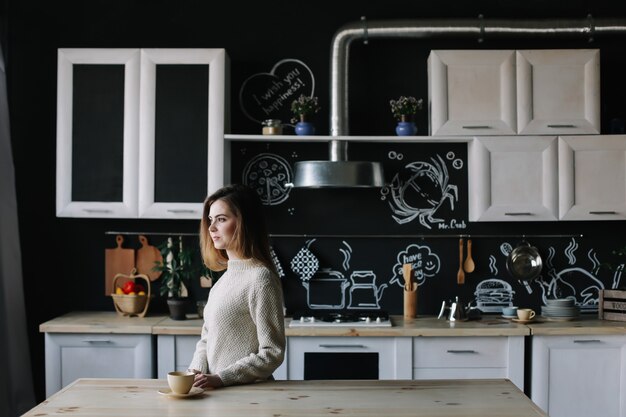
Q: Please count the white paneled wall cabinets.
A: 4